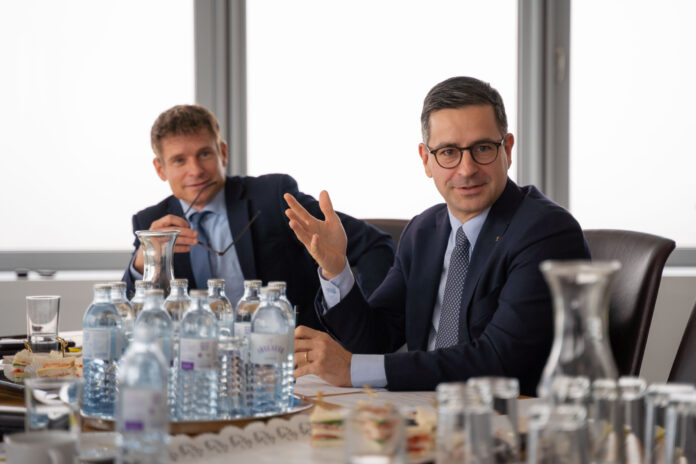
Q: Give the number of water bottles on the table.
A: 11